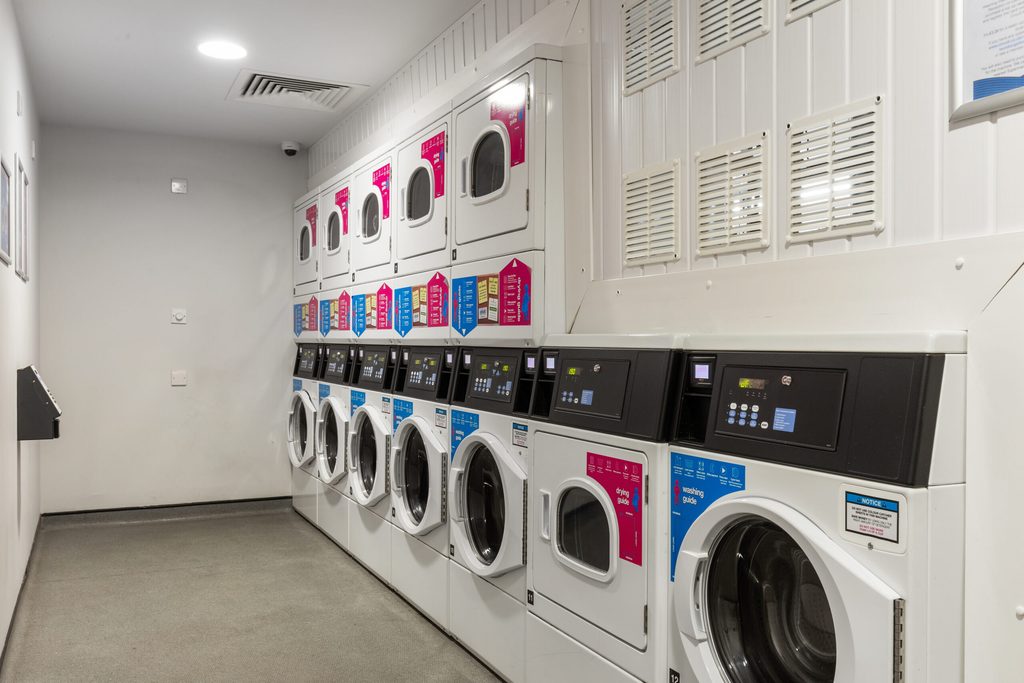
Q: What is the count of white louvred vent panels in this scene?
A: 6